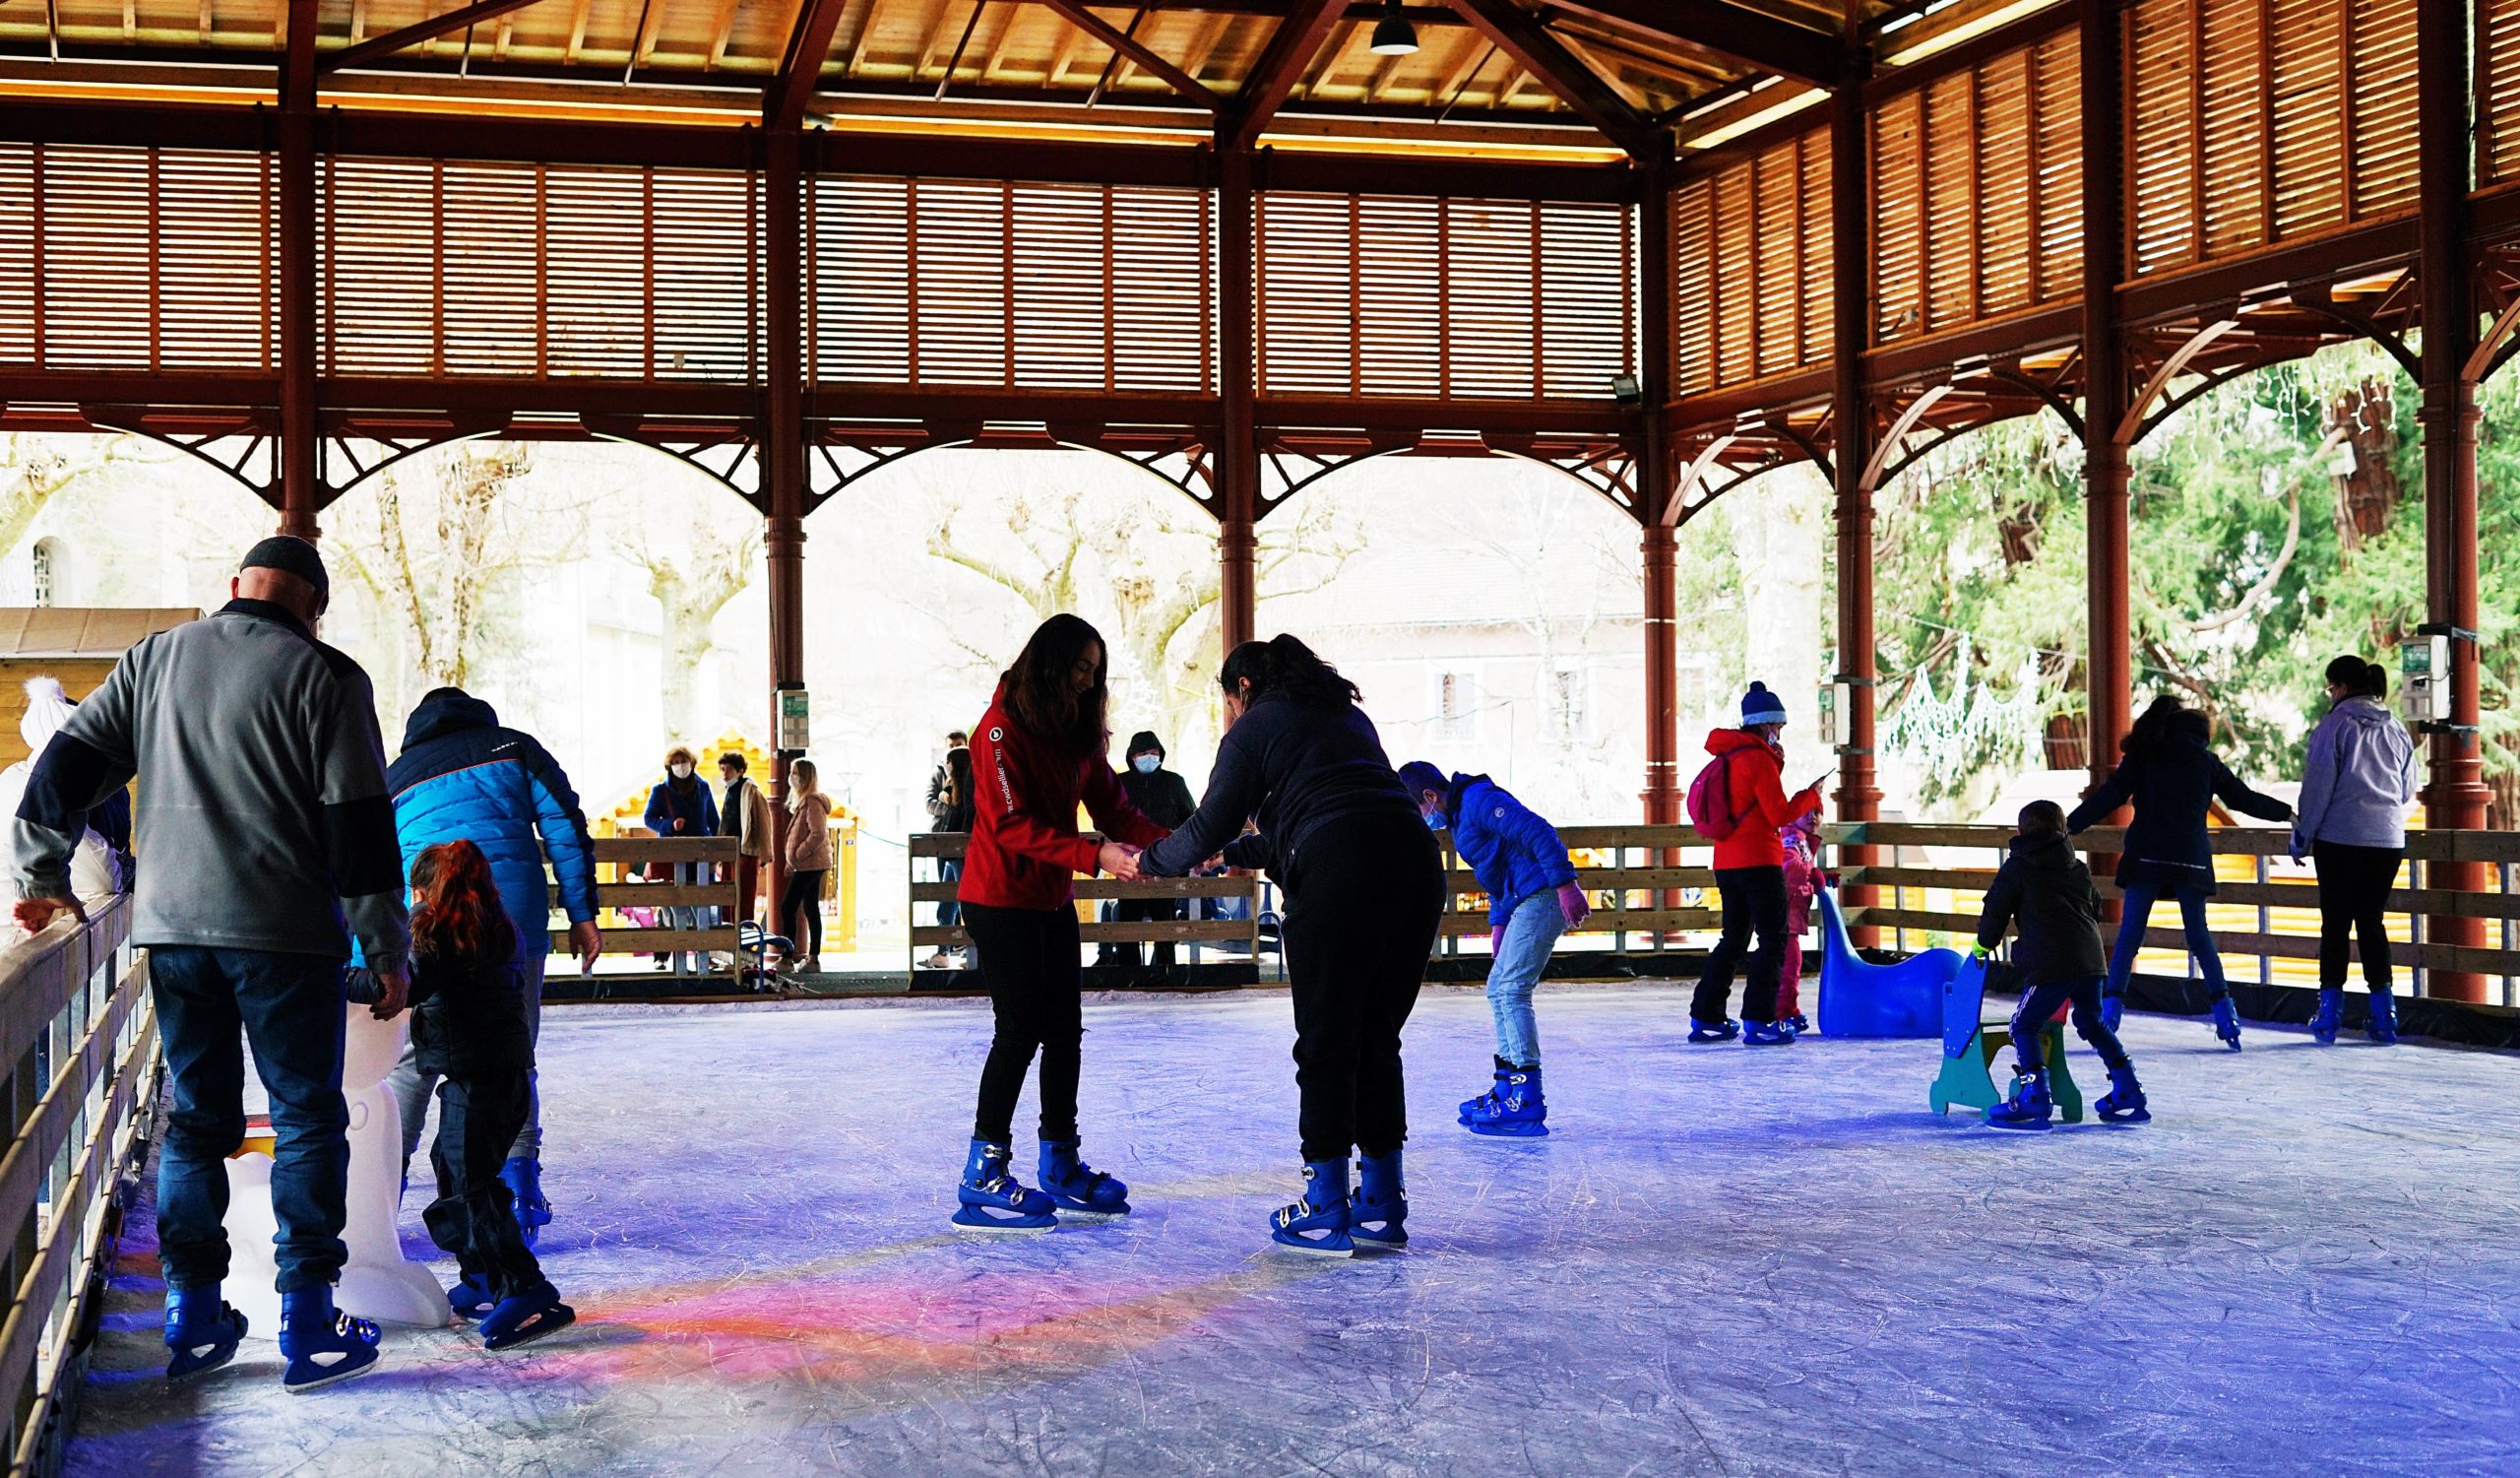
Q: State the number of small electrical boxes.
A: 3